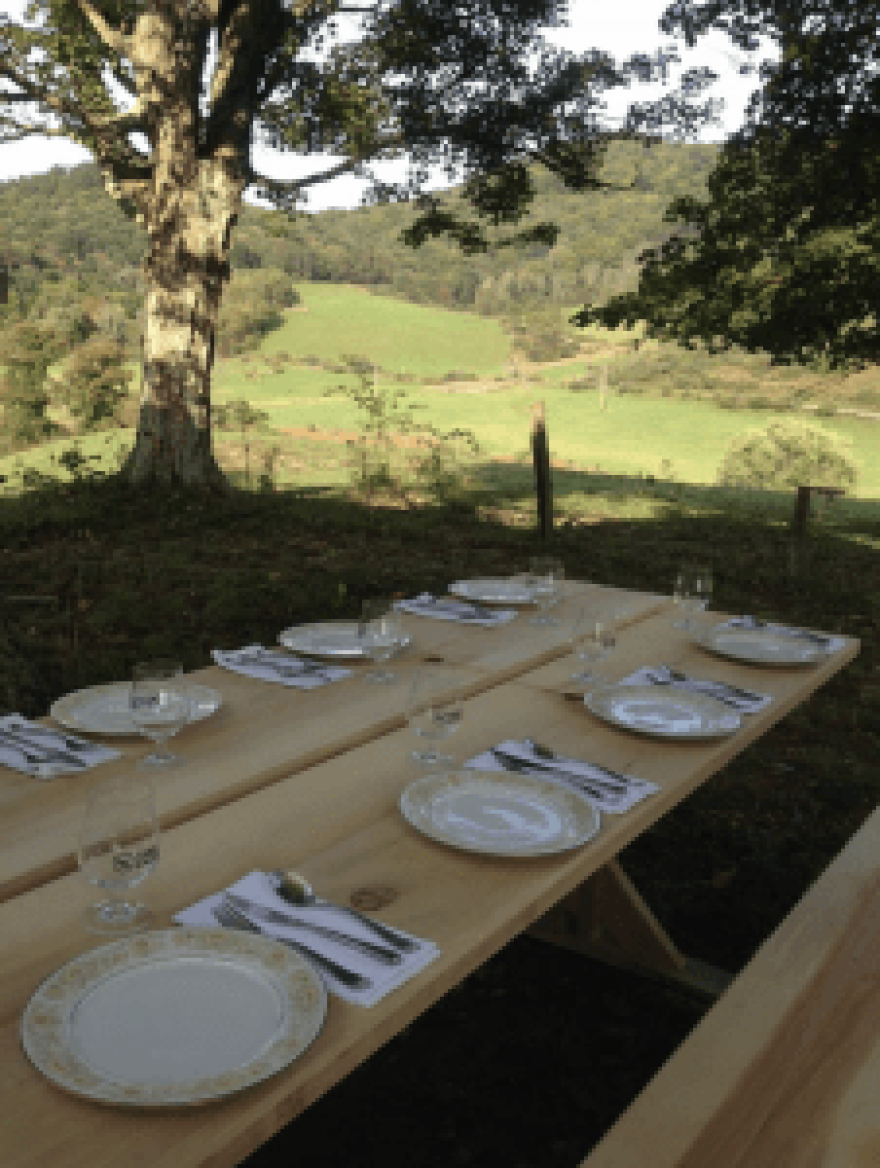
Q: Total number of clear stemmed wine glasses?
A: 7